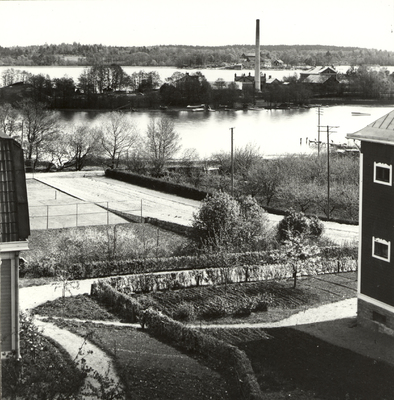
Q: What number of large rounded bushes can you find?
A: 2